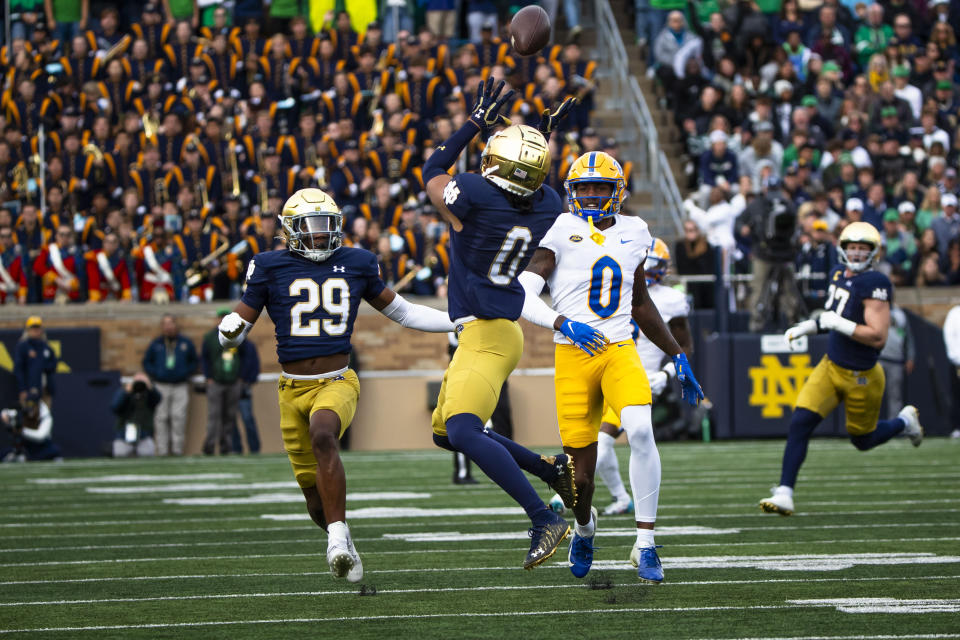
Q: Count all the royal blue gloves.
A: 2